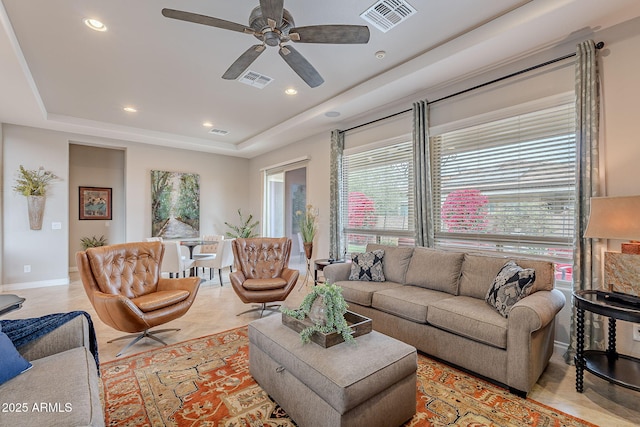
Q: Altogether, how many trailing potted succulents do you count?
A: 1